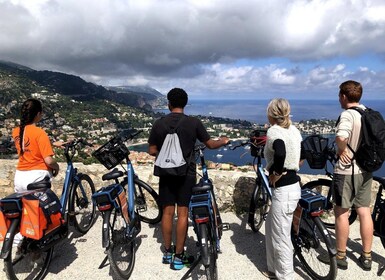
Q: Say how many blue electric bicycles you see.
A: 4